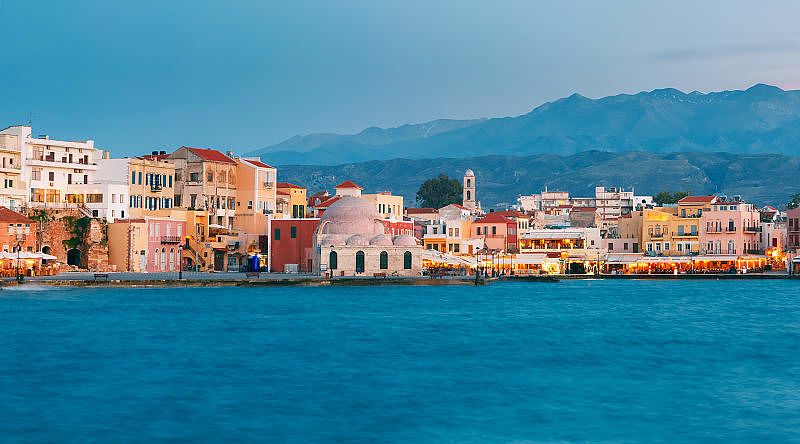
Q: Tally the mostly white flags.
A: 0